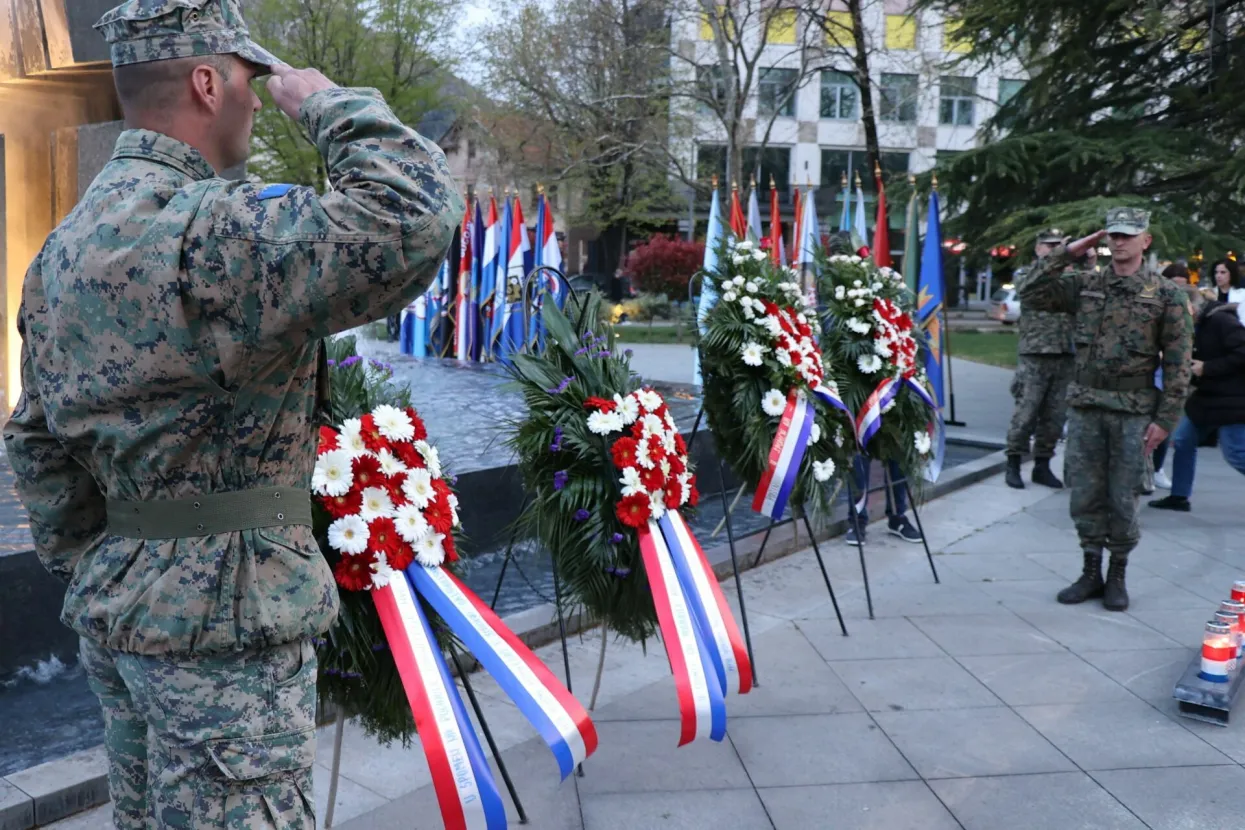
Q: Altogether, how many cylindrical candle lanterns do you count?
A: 4